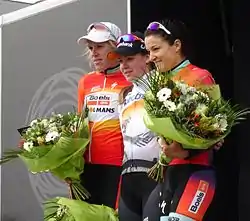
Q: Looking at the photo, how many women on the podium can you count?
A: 3